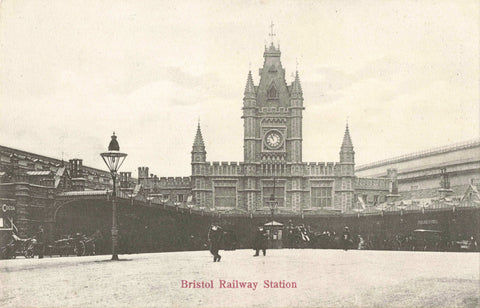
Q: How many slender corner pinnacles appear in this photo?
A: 4